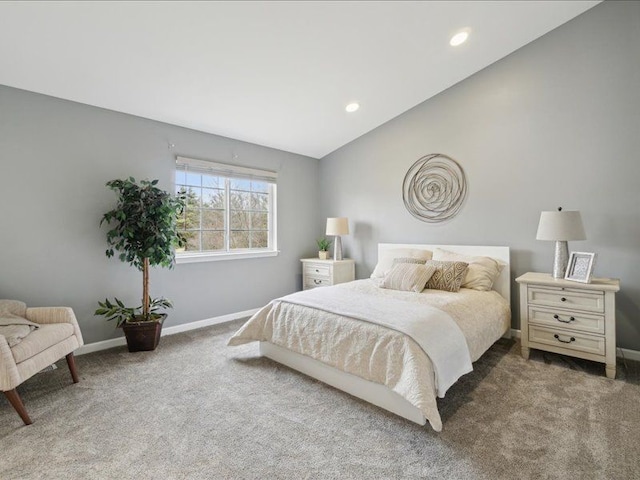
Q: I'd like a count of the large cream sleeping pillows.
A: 2